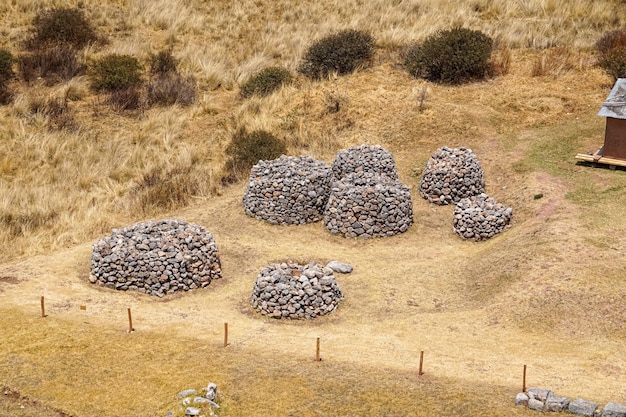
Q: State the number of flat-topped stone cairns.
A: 7